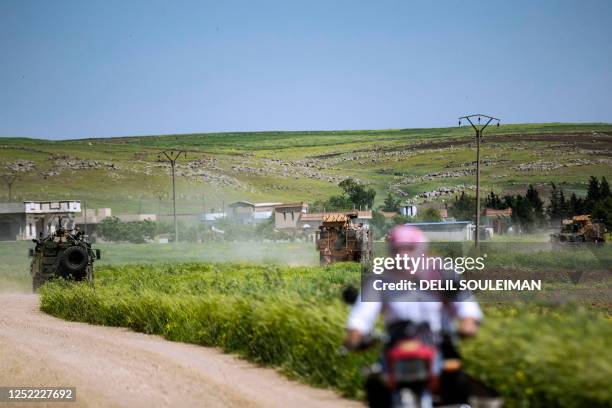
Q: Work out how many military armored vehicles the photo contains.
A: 3